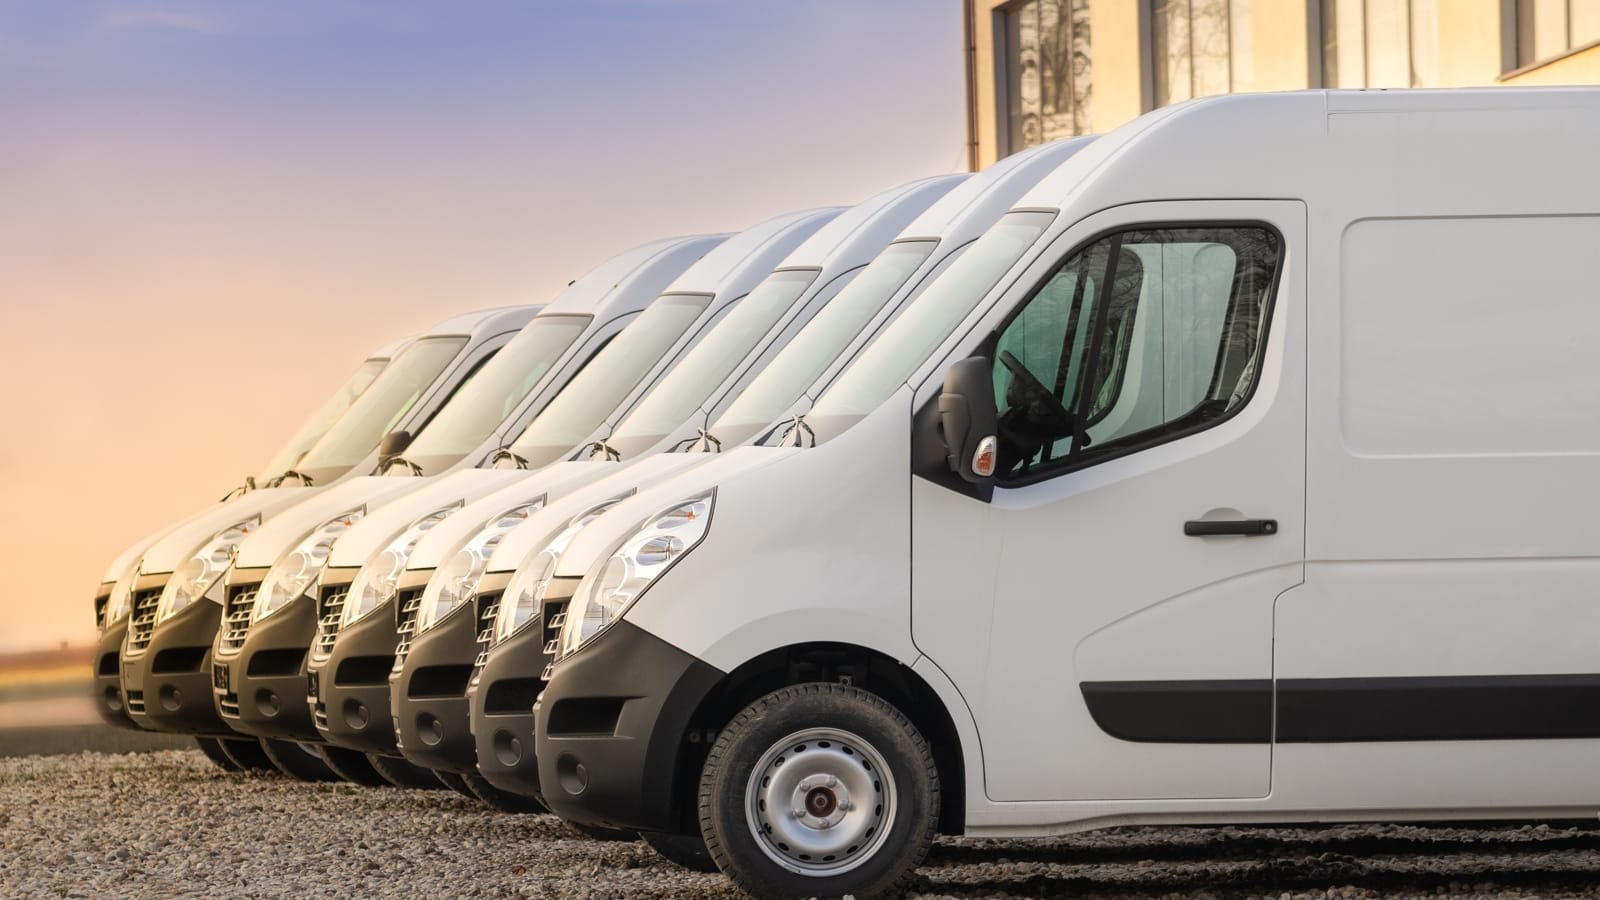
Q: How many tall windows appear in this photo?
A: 4